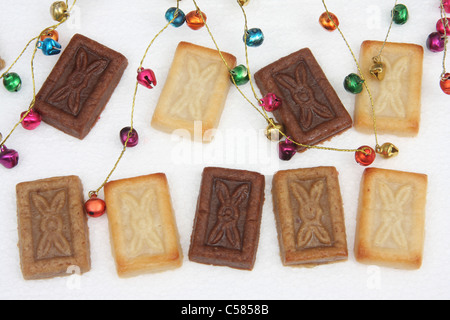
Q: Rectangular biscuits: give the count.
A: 9